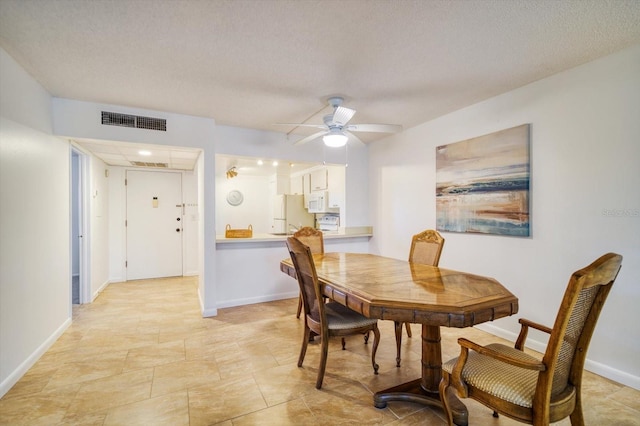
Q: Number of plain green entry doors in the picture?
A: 0